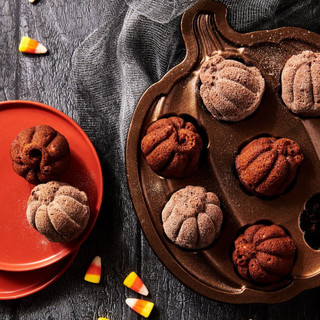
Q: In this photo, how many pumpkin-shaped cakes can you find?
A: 8